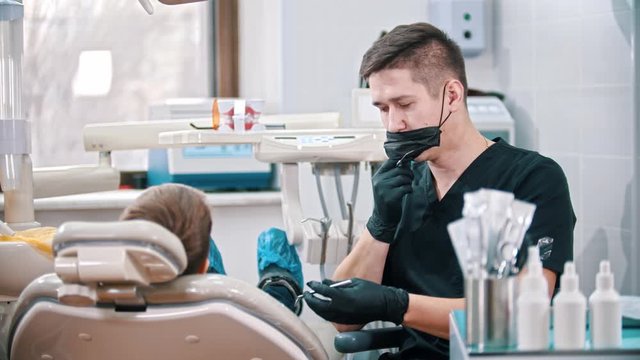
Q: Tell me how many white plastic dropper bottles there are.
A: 3